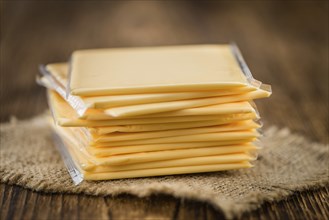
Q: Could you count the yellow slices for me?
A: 12